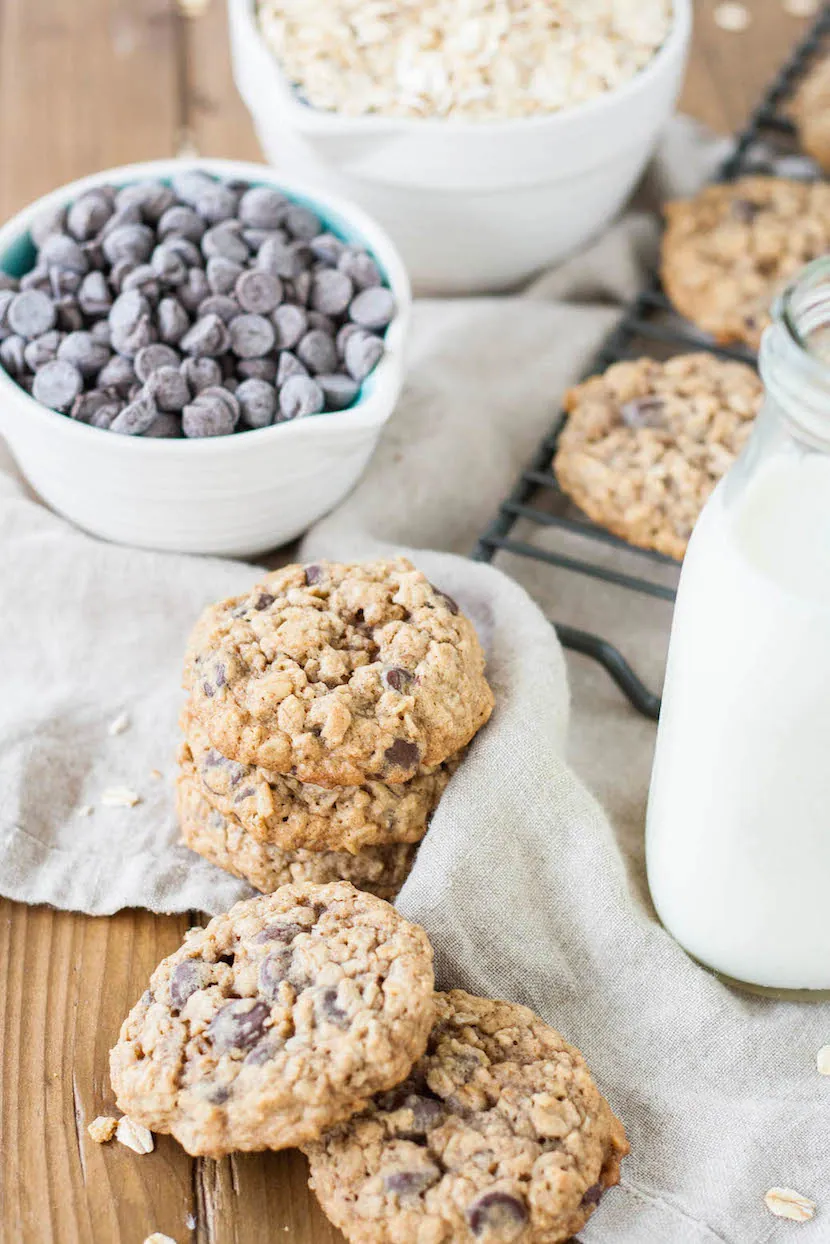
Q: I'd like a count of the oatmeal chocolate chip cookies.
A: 8